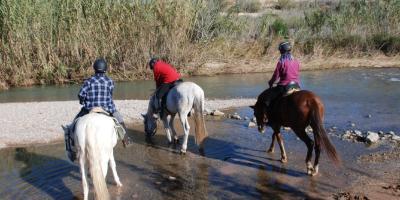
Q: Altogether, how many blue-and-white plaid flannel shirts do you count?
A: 1